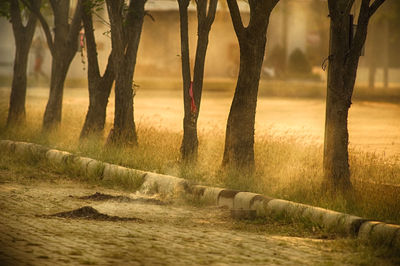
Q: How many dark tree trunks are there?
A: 7